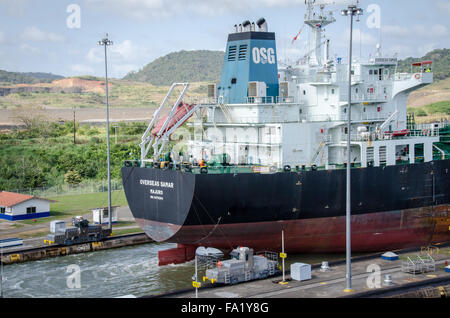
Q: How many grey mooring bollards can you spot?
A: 2